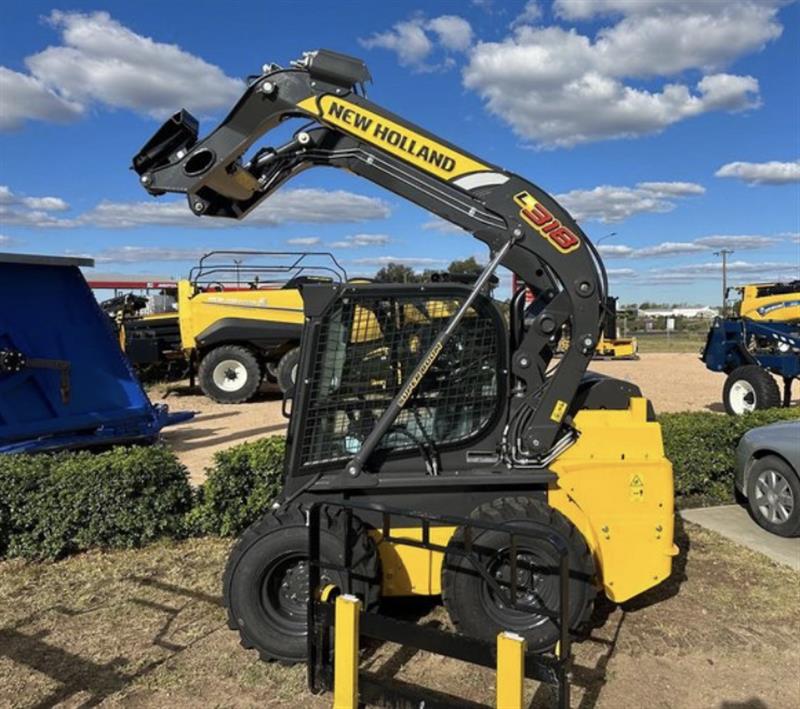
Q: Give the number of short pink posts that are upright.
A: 0